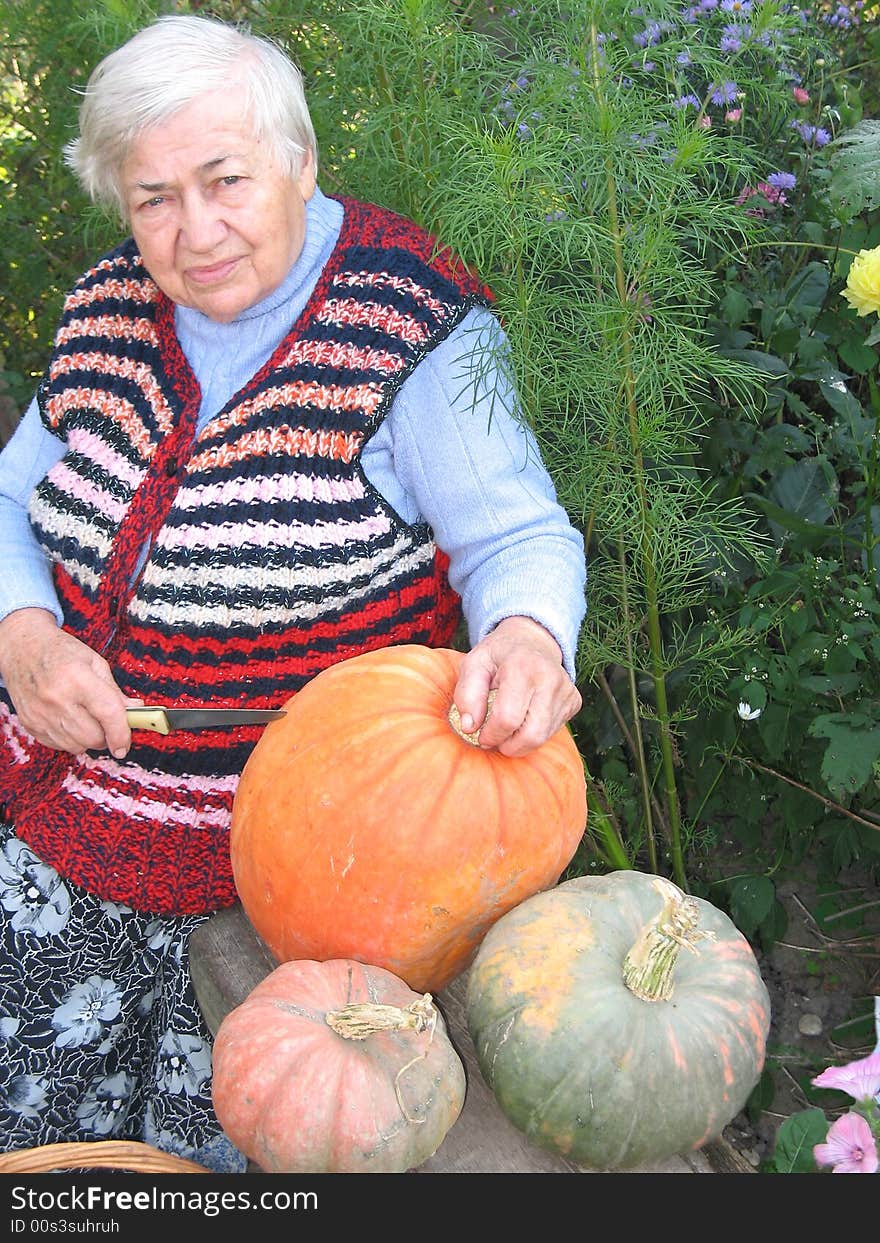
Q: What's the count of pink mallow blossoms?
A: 2